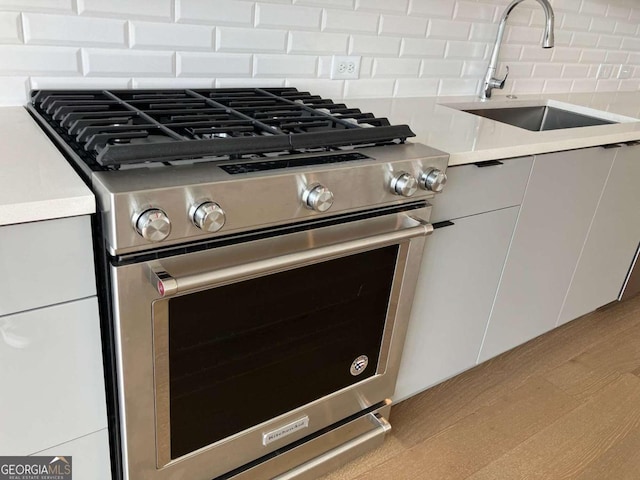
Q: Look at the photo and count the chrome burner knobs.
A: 5